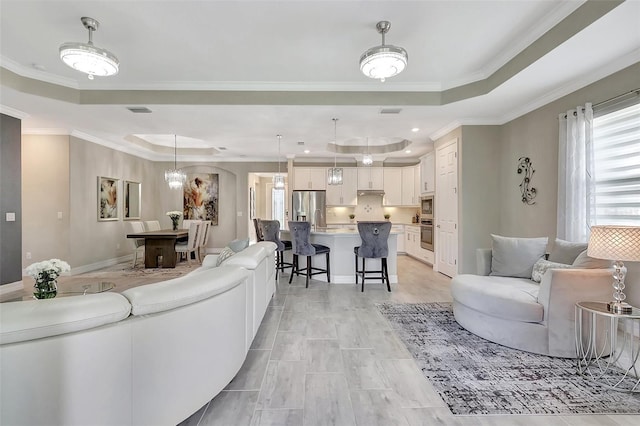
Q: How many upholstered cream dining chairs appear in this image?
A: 5